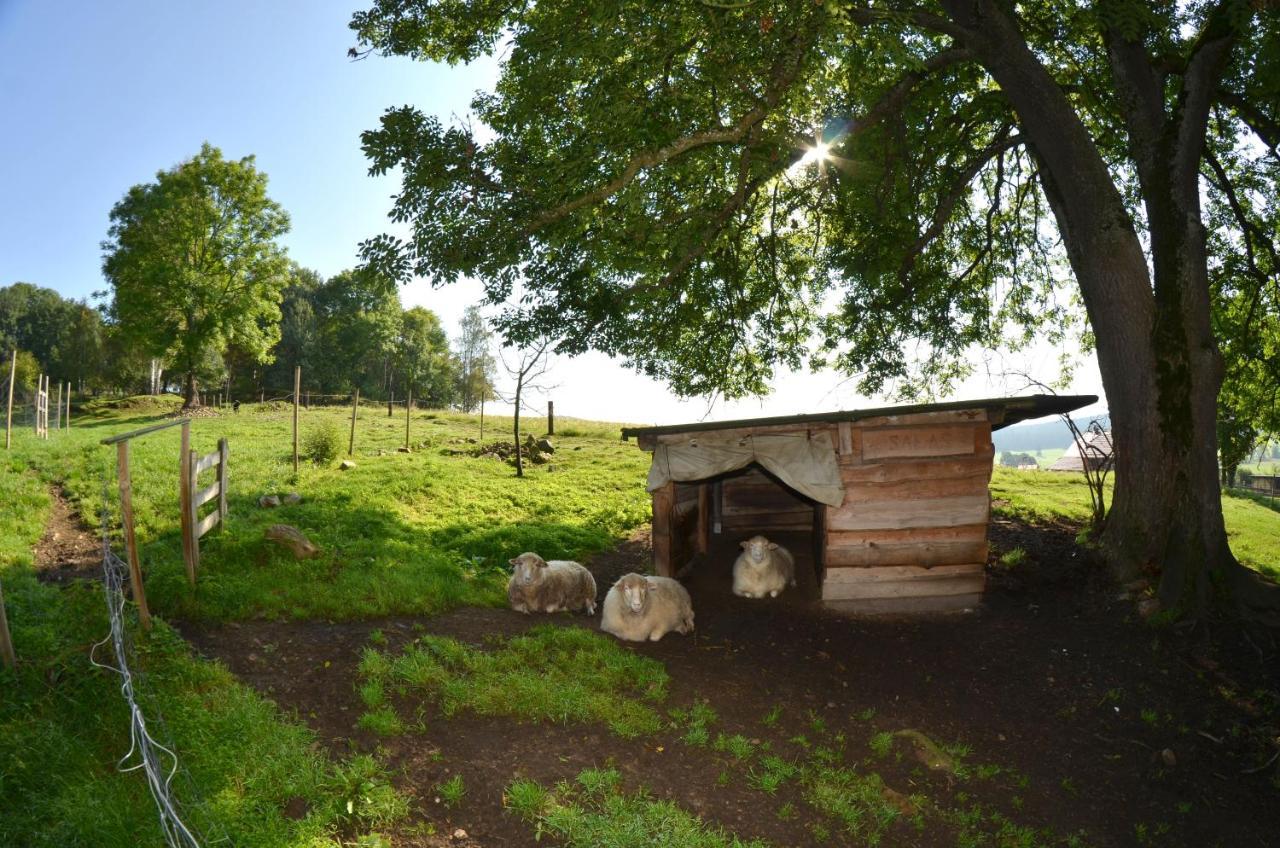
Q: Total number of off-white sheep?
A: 3